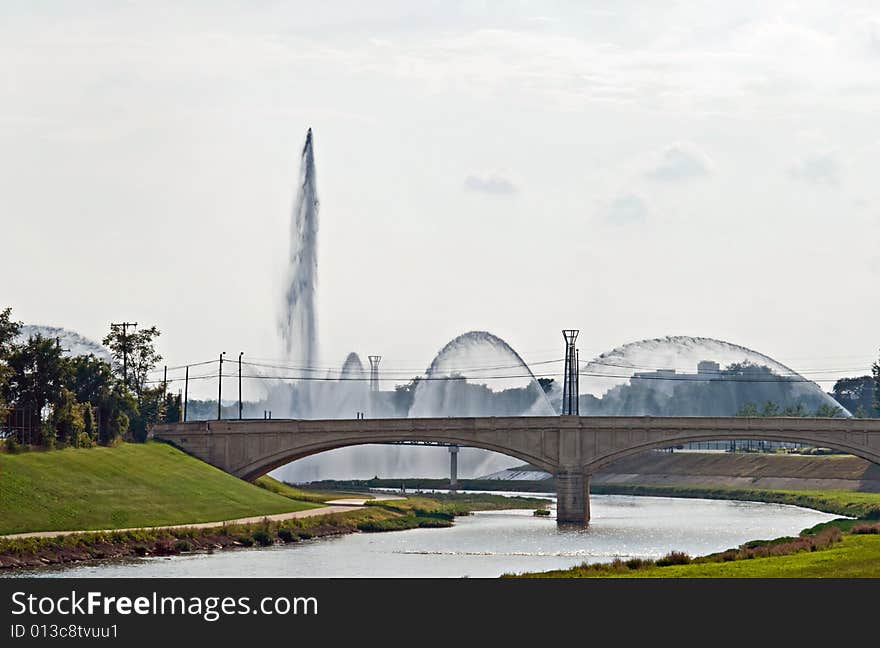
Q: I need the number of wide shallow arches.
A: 2